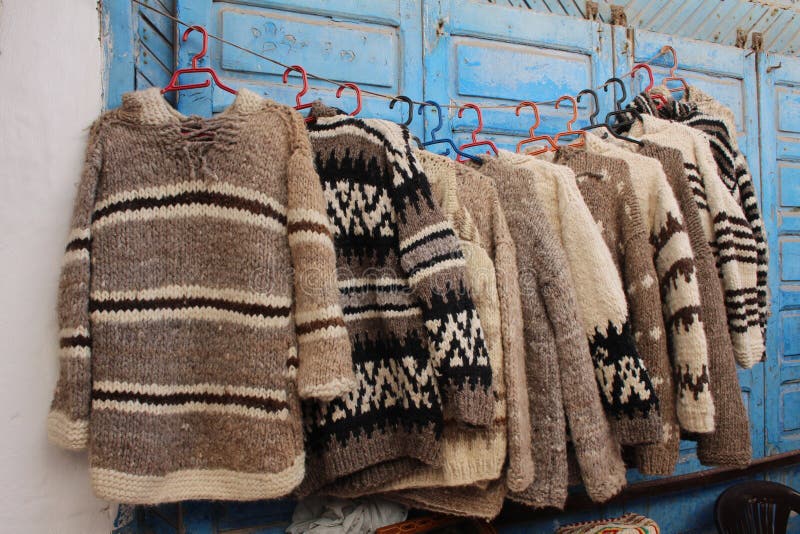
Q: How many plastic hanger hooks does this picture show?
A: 12